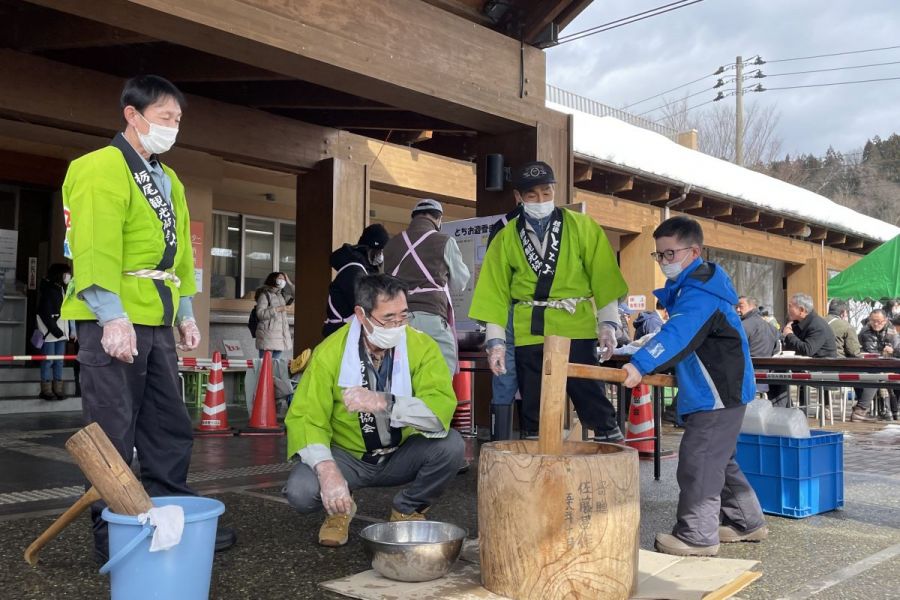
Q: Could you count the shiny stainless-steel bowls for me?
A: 1